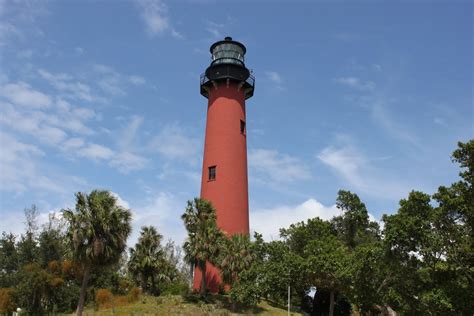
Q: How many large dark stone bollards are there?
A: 0